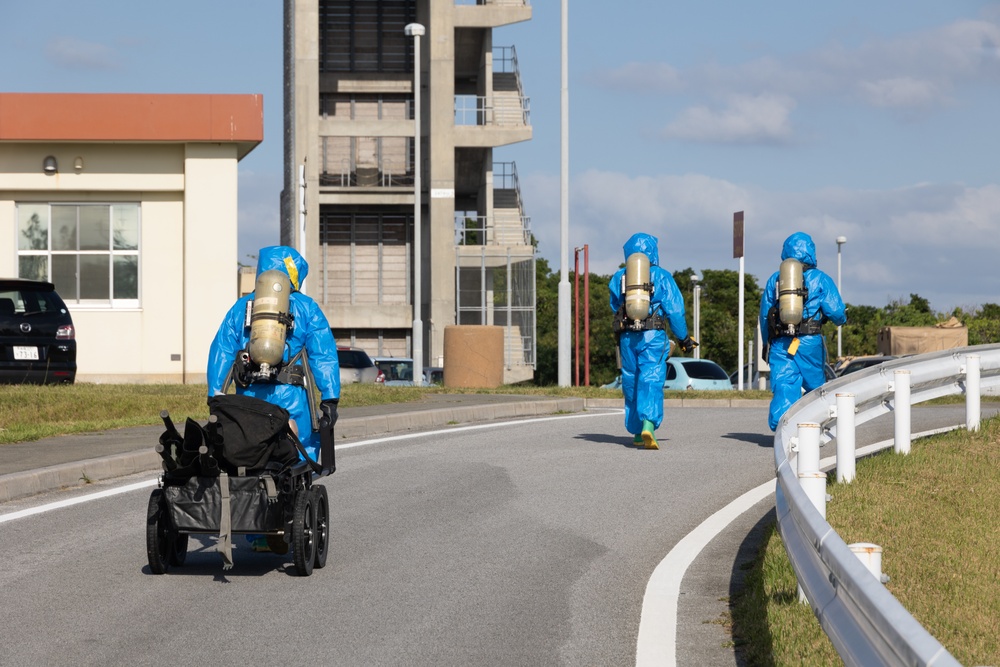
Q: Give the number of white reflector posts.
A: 6